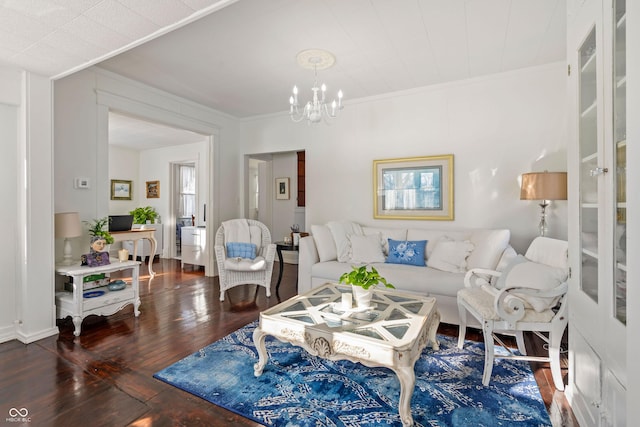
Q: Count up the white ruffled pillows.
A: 2